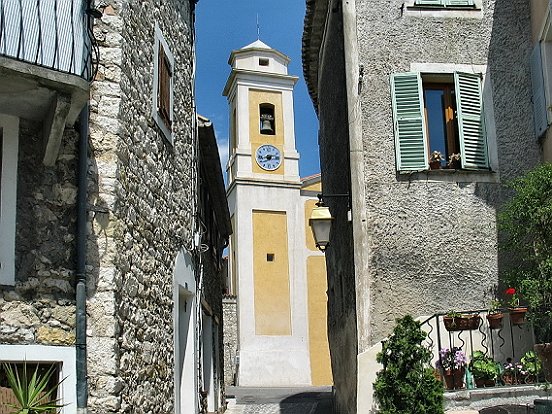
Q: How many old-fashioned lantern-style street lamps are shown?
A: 1